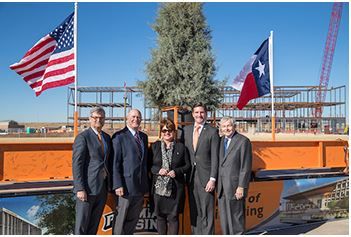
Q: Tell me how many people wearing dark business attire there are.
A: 5